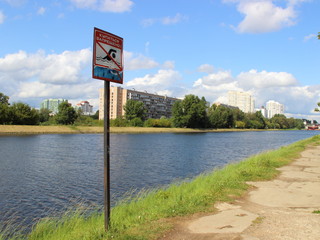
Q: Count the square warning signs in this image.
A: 1